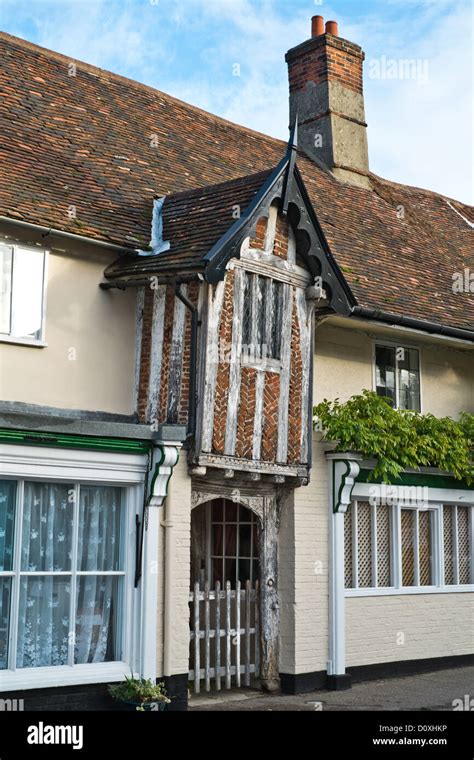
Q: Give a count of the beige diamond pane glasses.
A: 7